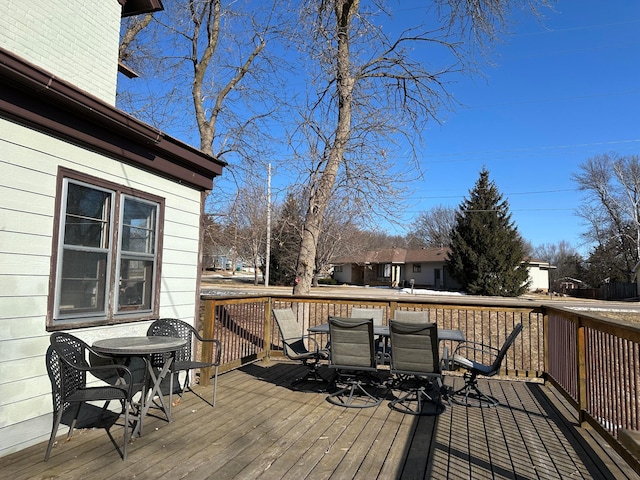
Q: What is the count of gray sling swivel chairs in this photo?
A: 6